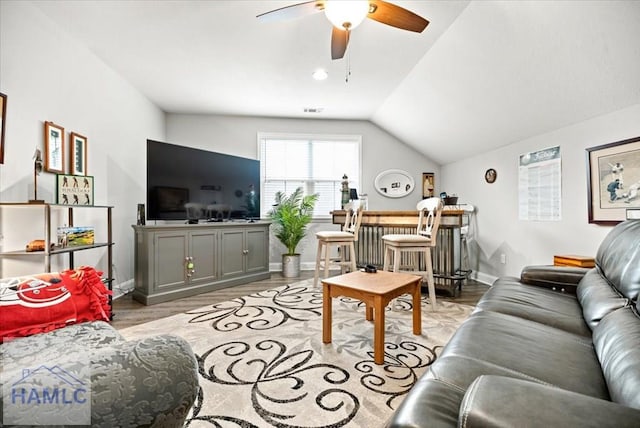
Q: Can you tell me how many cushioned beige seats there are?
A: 2